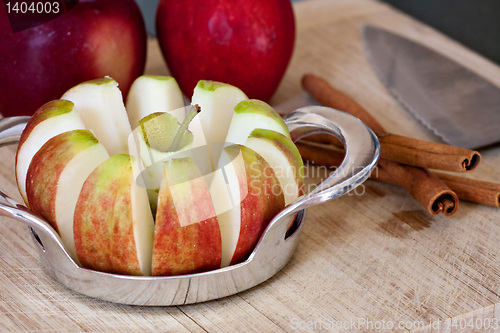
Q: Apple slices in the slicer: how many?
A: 10